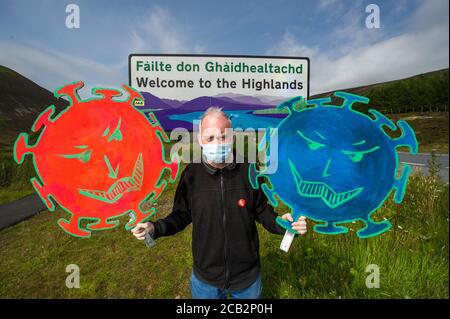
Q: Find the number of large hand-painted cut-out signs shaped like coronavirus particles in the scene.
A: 2